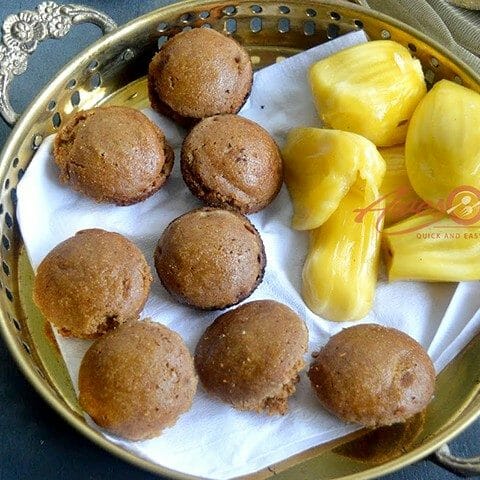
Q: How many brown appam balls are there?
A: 8